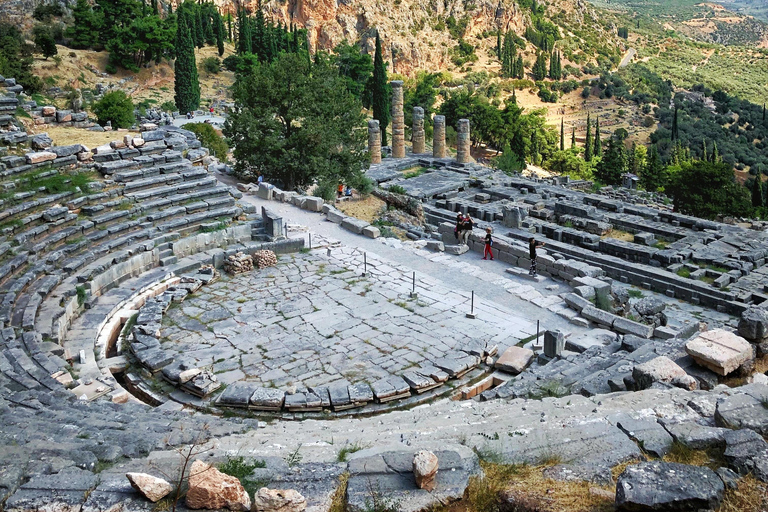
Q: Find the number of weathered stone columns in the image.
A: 5